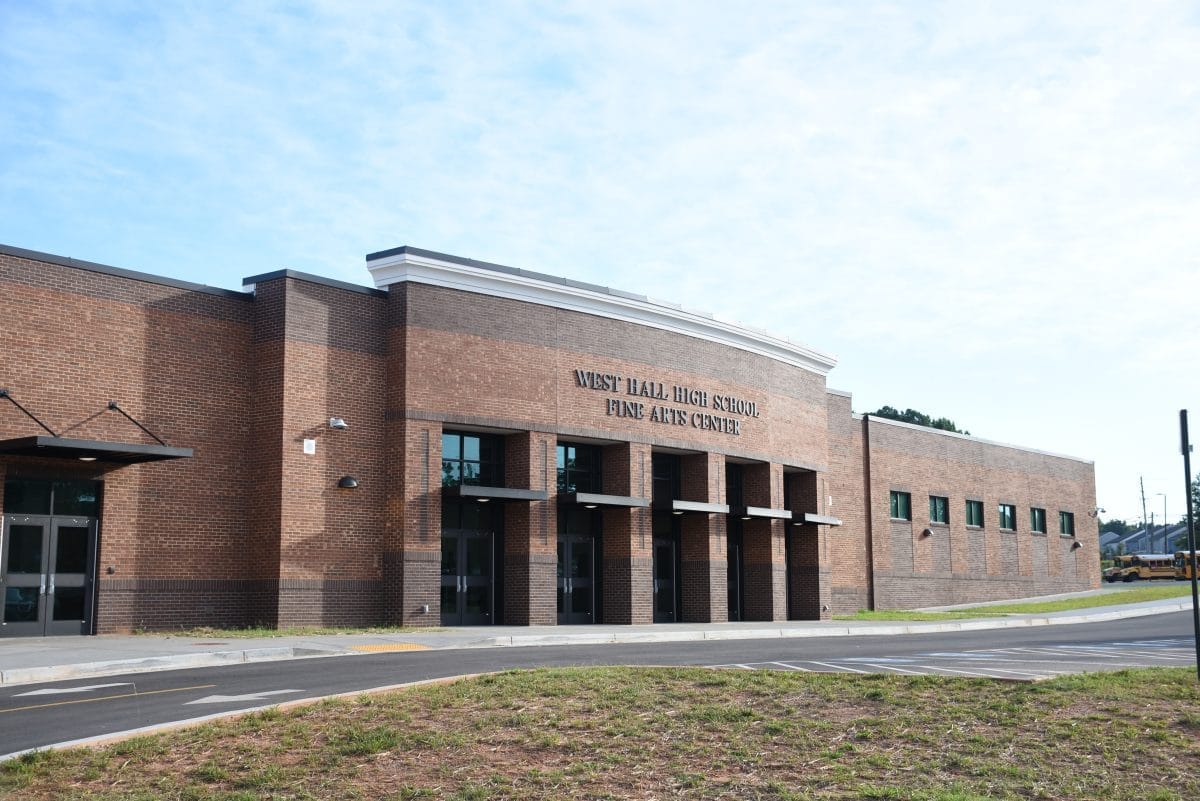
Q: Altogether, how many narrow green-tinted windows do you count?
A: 6